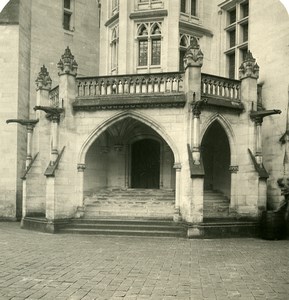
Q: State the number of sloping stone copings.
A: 4